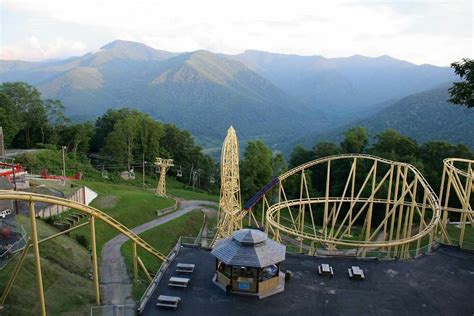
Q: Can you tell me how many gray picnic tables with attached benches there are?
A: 5